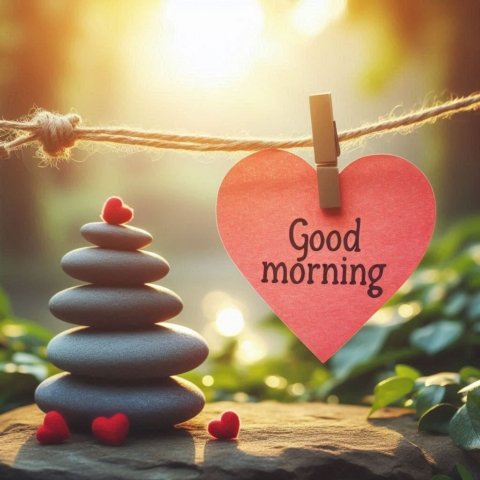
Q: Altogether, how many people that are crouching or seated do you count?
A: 0